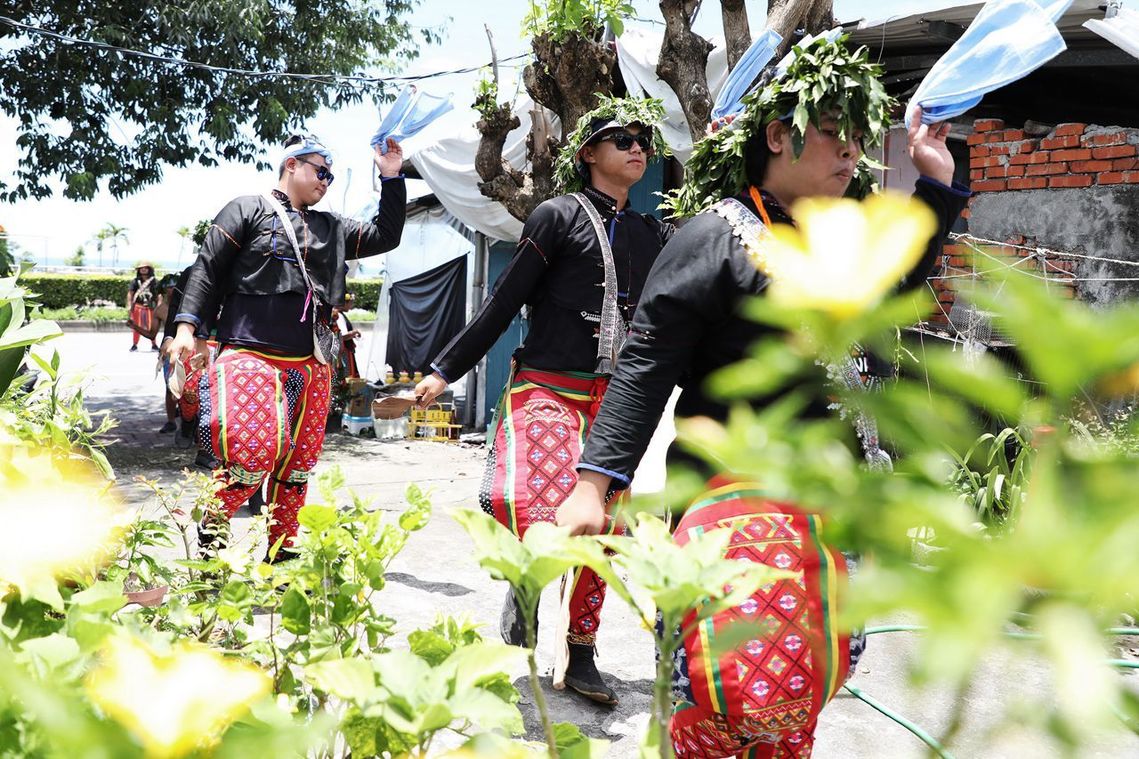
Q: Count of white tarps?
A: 2